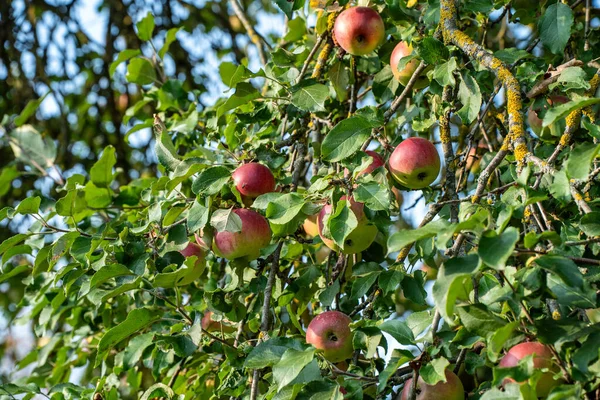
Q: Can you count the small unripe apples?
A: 0